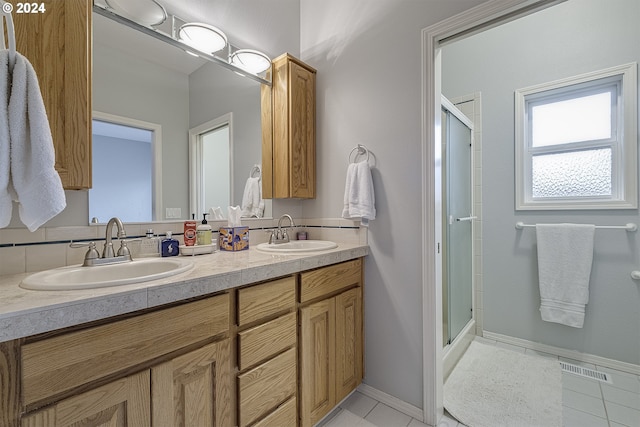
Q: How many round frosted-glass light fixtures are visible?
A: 3